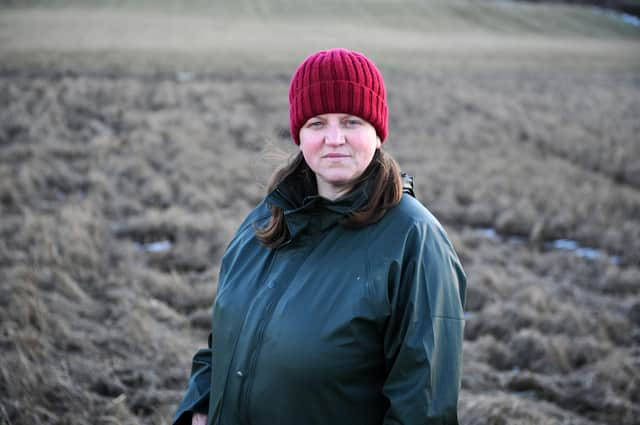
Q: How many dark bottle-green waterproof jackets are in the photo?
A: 1